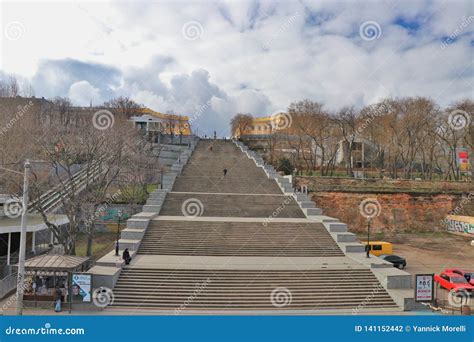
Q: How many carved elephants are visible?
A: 0